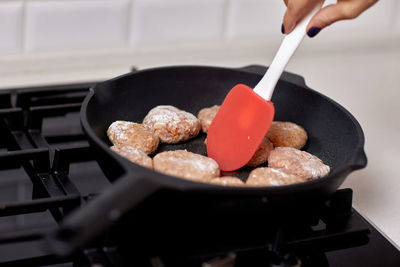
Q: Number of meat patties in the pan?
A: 10